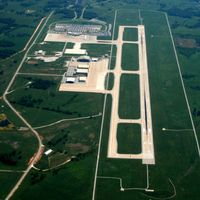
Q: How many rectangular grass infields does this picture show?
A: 4